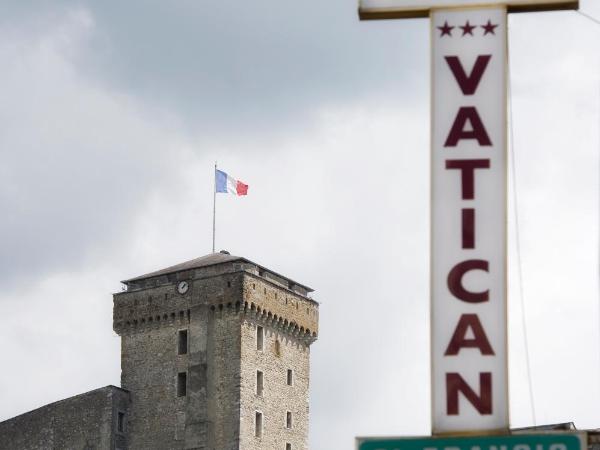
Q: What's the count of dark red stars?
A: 3